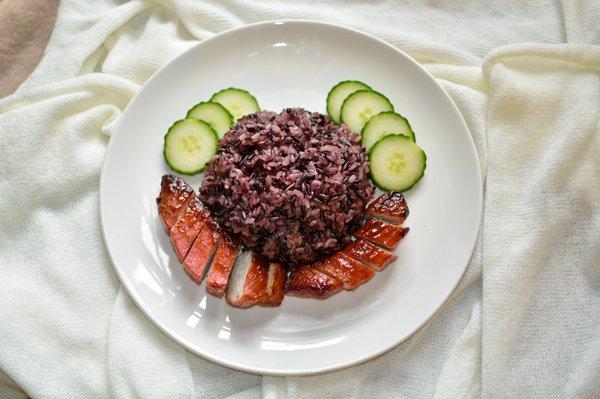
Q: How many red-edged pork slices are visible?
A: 11